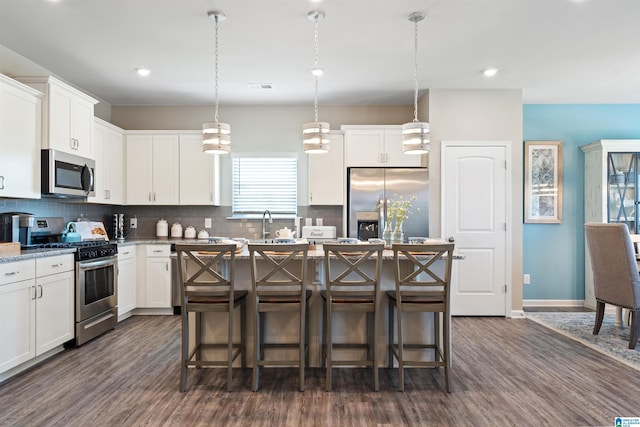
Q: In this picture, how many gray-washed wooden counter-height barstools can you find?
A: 4